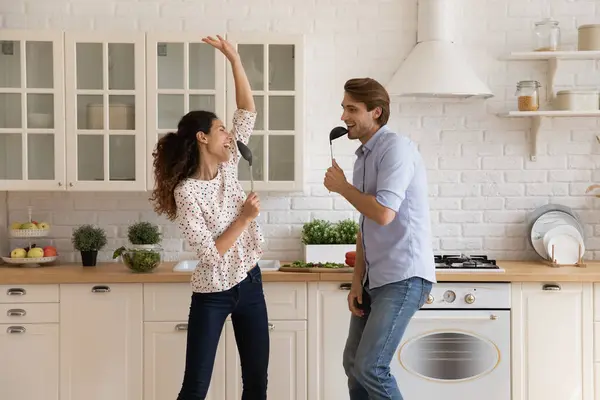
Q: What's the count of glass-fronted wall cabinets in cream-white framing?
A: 4